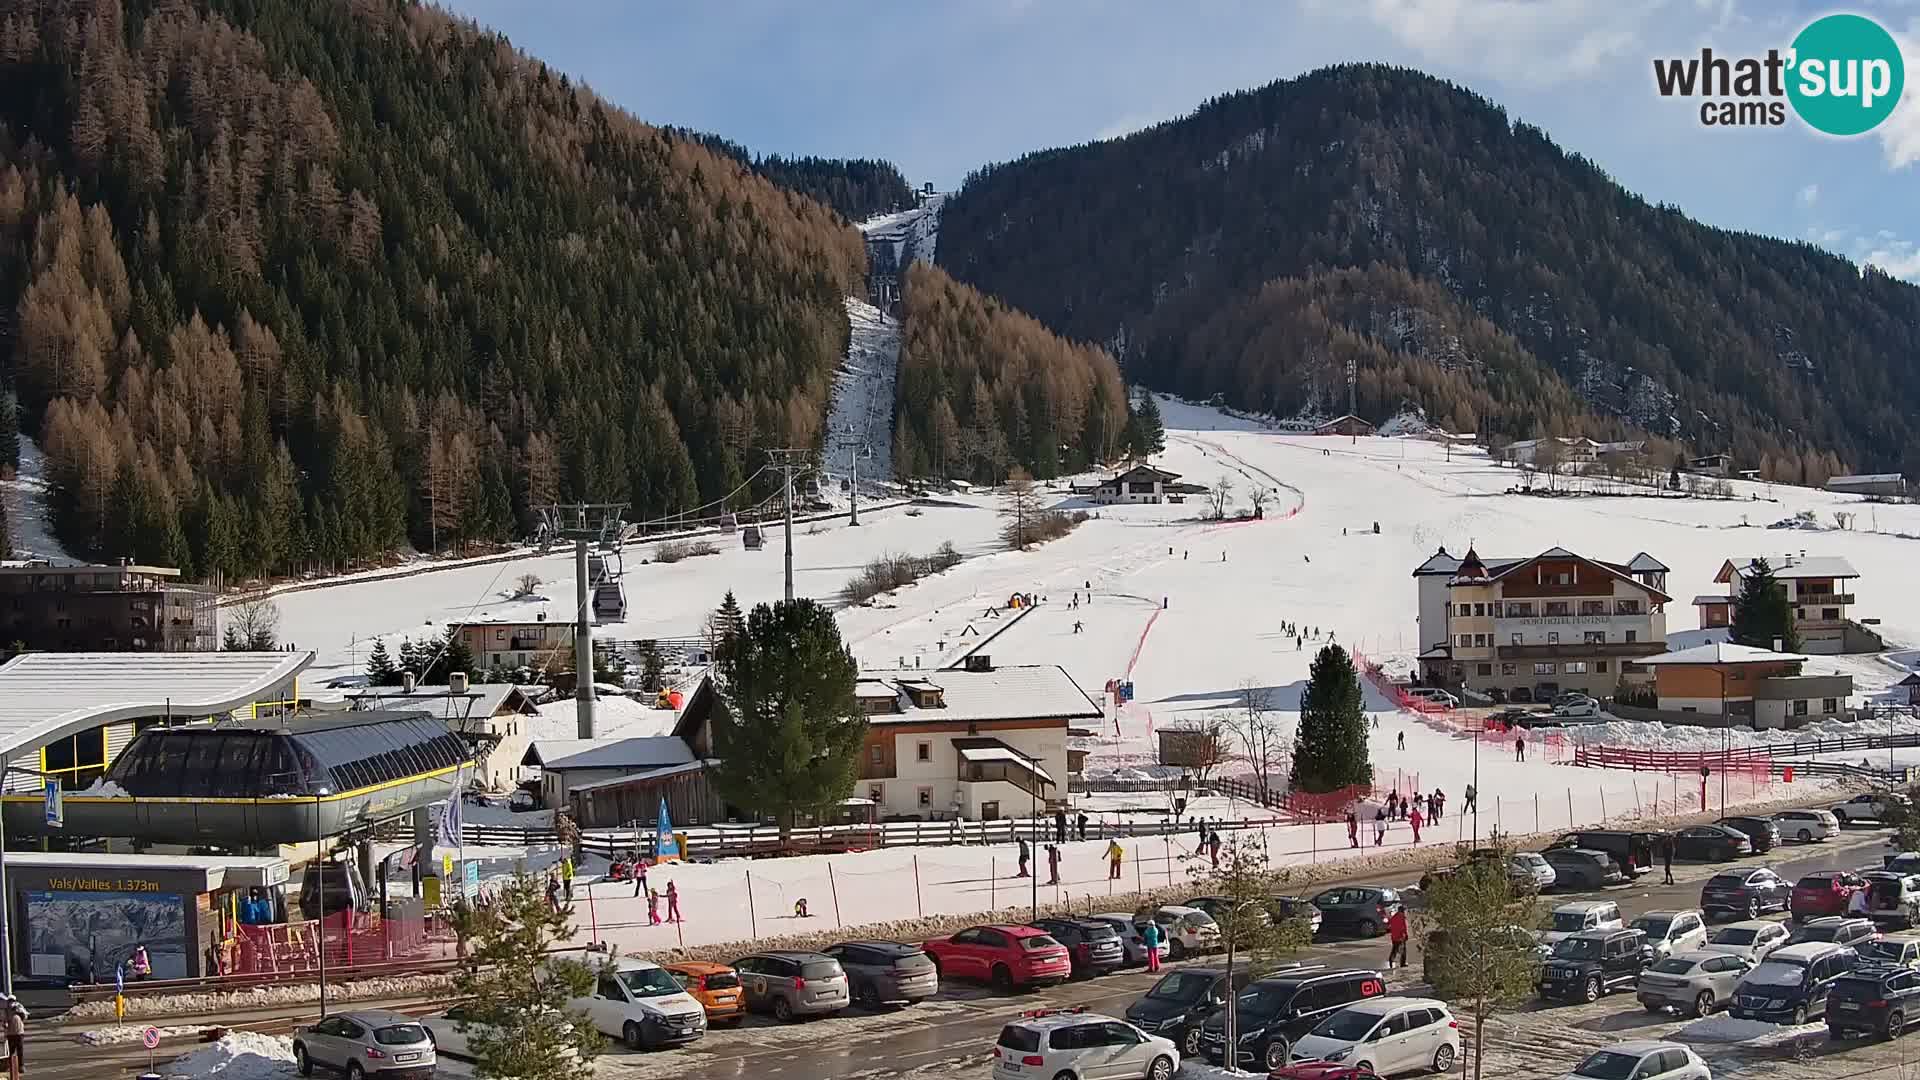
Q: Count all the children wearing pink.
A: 2